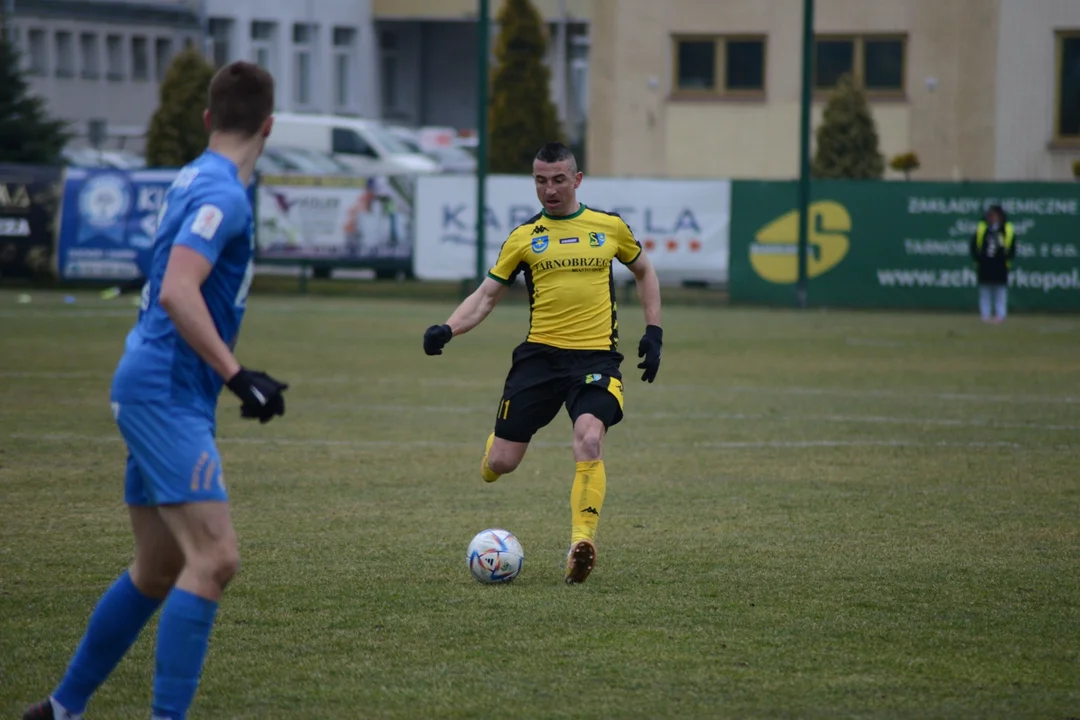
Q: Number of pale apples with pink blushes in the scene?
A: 0